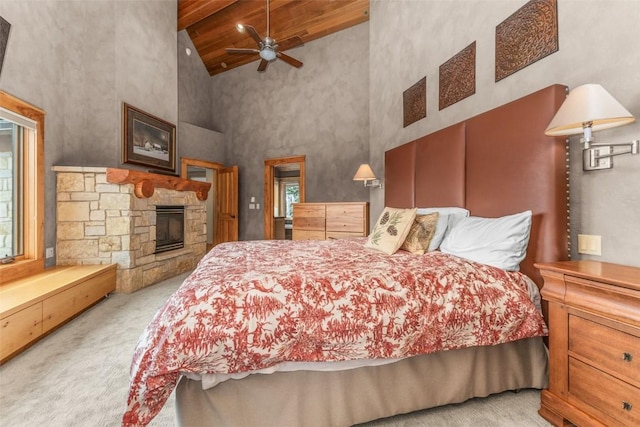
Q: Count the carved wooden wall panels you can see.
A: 3